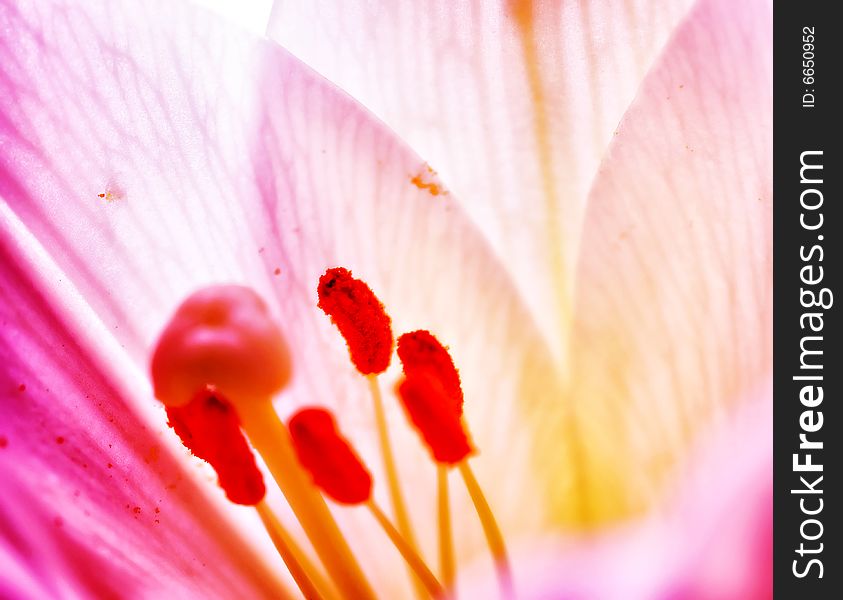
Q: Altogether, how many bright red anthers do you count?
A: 5